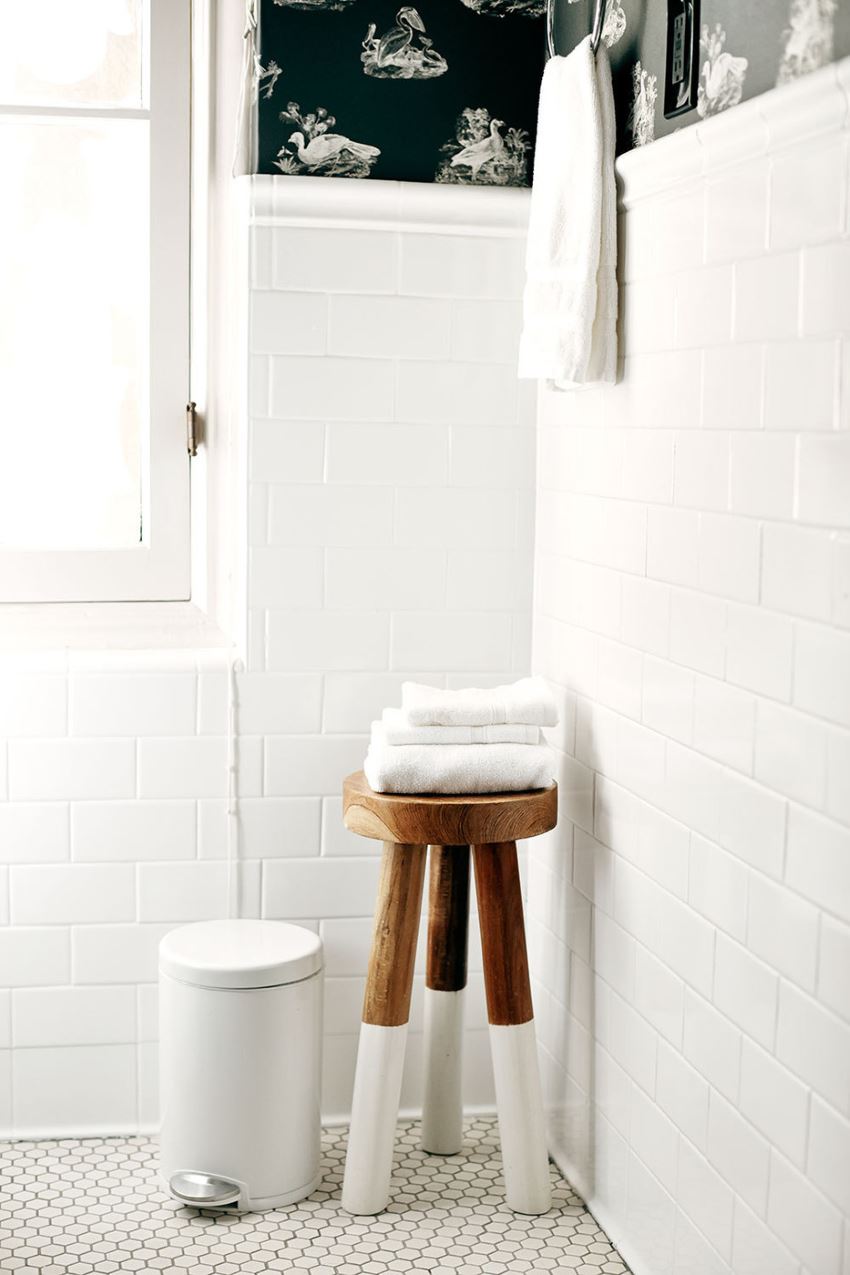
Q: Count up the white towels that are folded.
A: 3